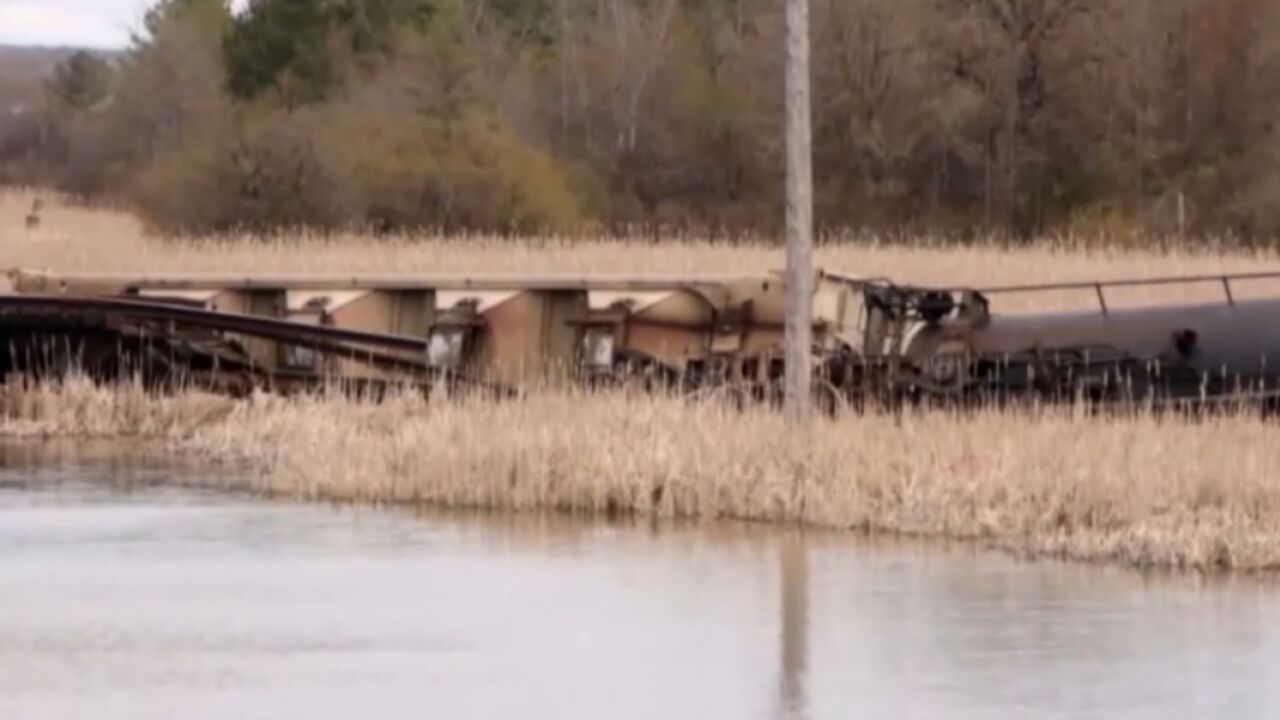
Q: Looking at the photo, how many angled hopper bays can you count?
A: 4